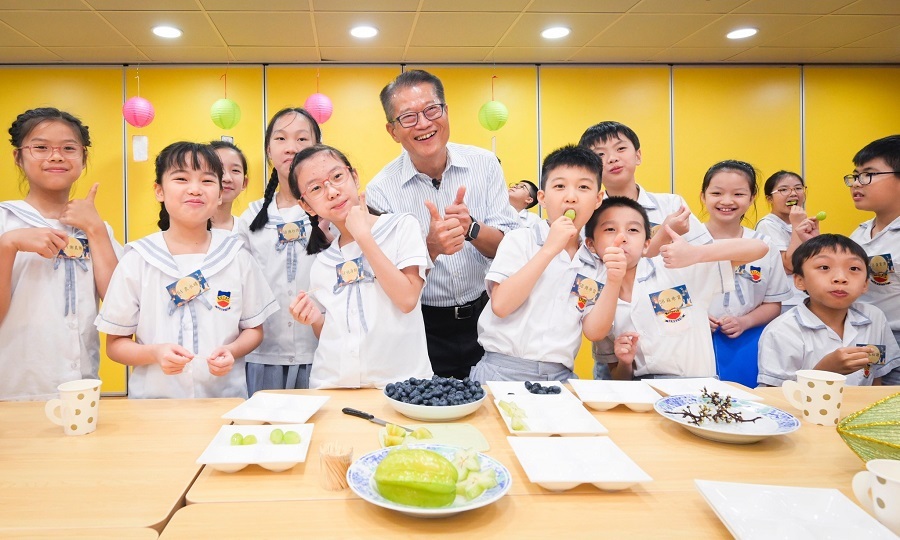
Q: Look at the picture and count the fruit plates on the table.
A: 11